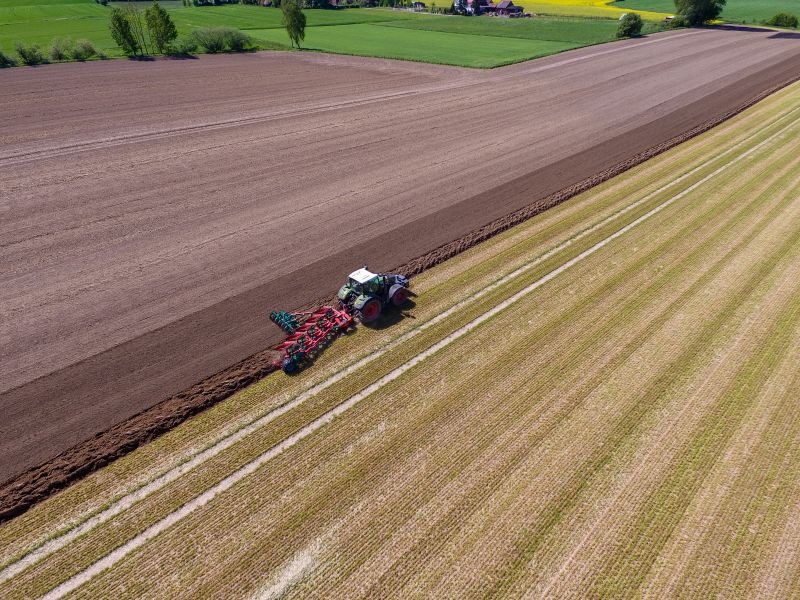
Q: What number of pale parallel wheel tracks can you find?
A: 2